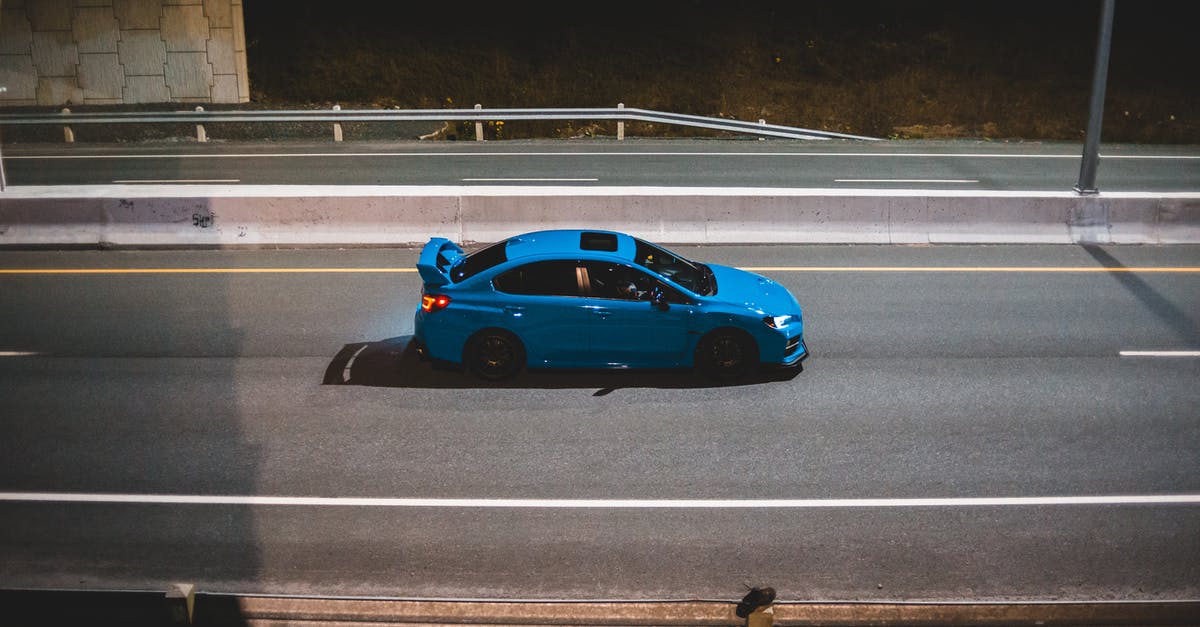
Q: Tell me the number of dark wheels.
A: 2